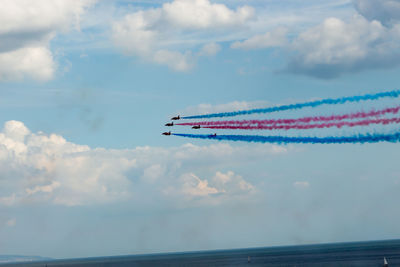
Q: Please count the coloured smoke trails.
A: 4